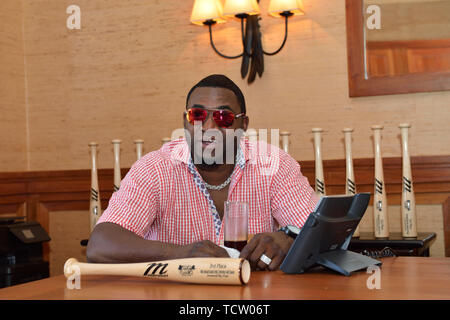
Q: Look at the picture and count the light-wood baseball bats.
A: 11